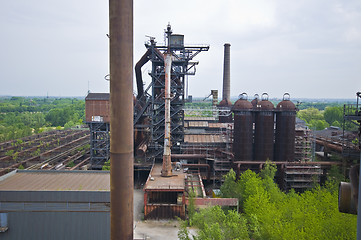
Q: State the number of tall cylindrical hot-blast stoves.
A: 3